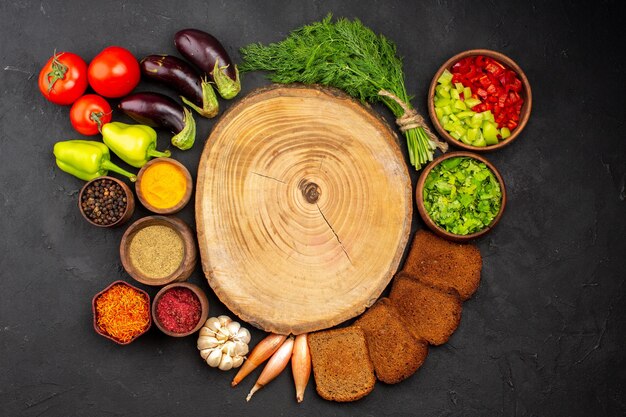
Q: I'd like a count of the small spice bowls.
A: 5